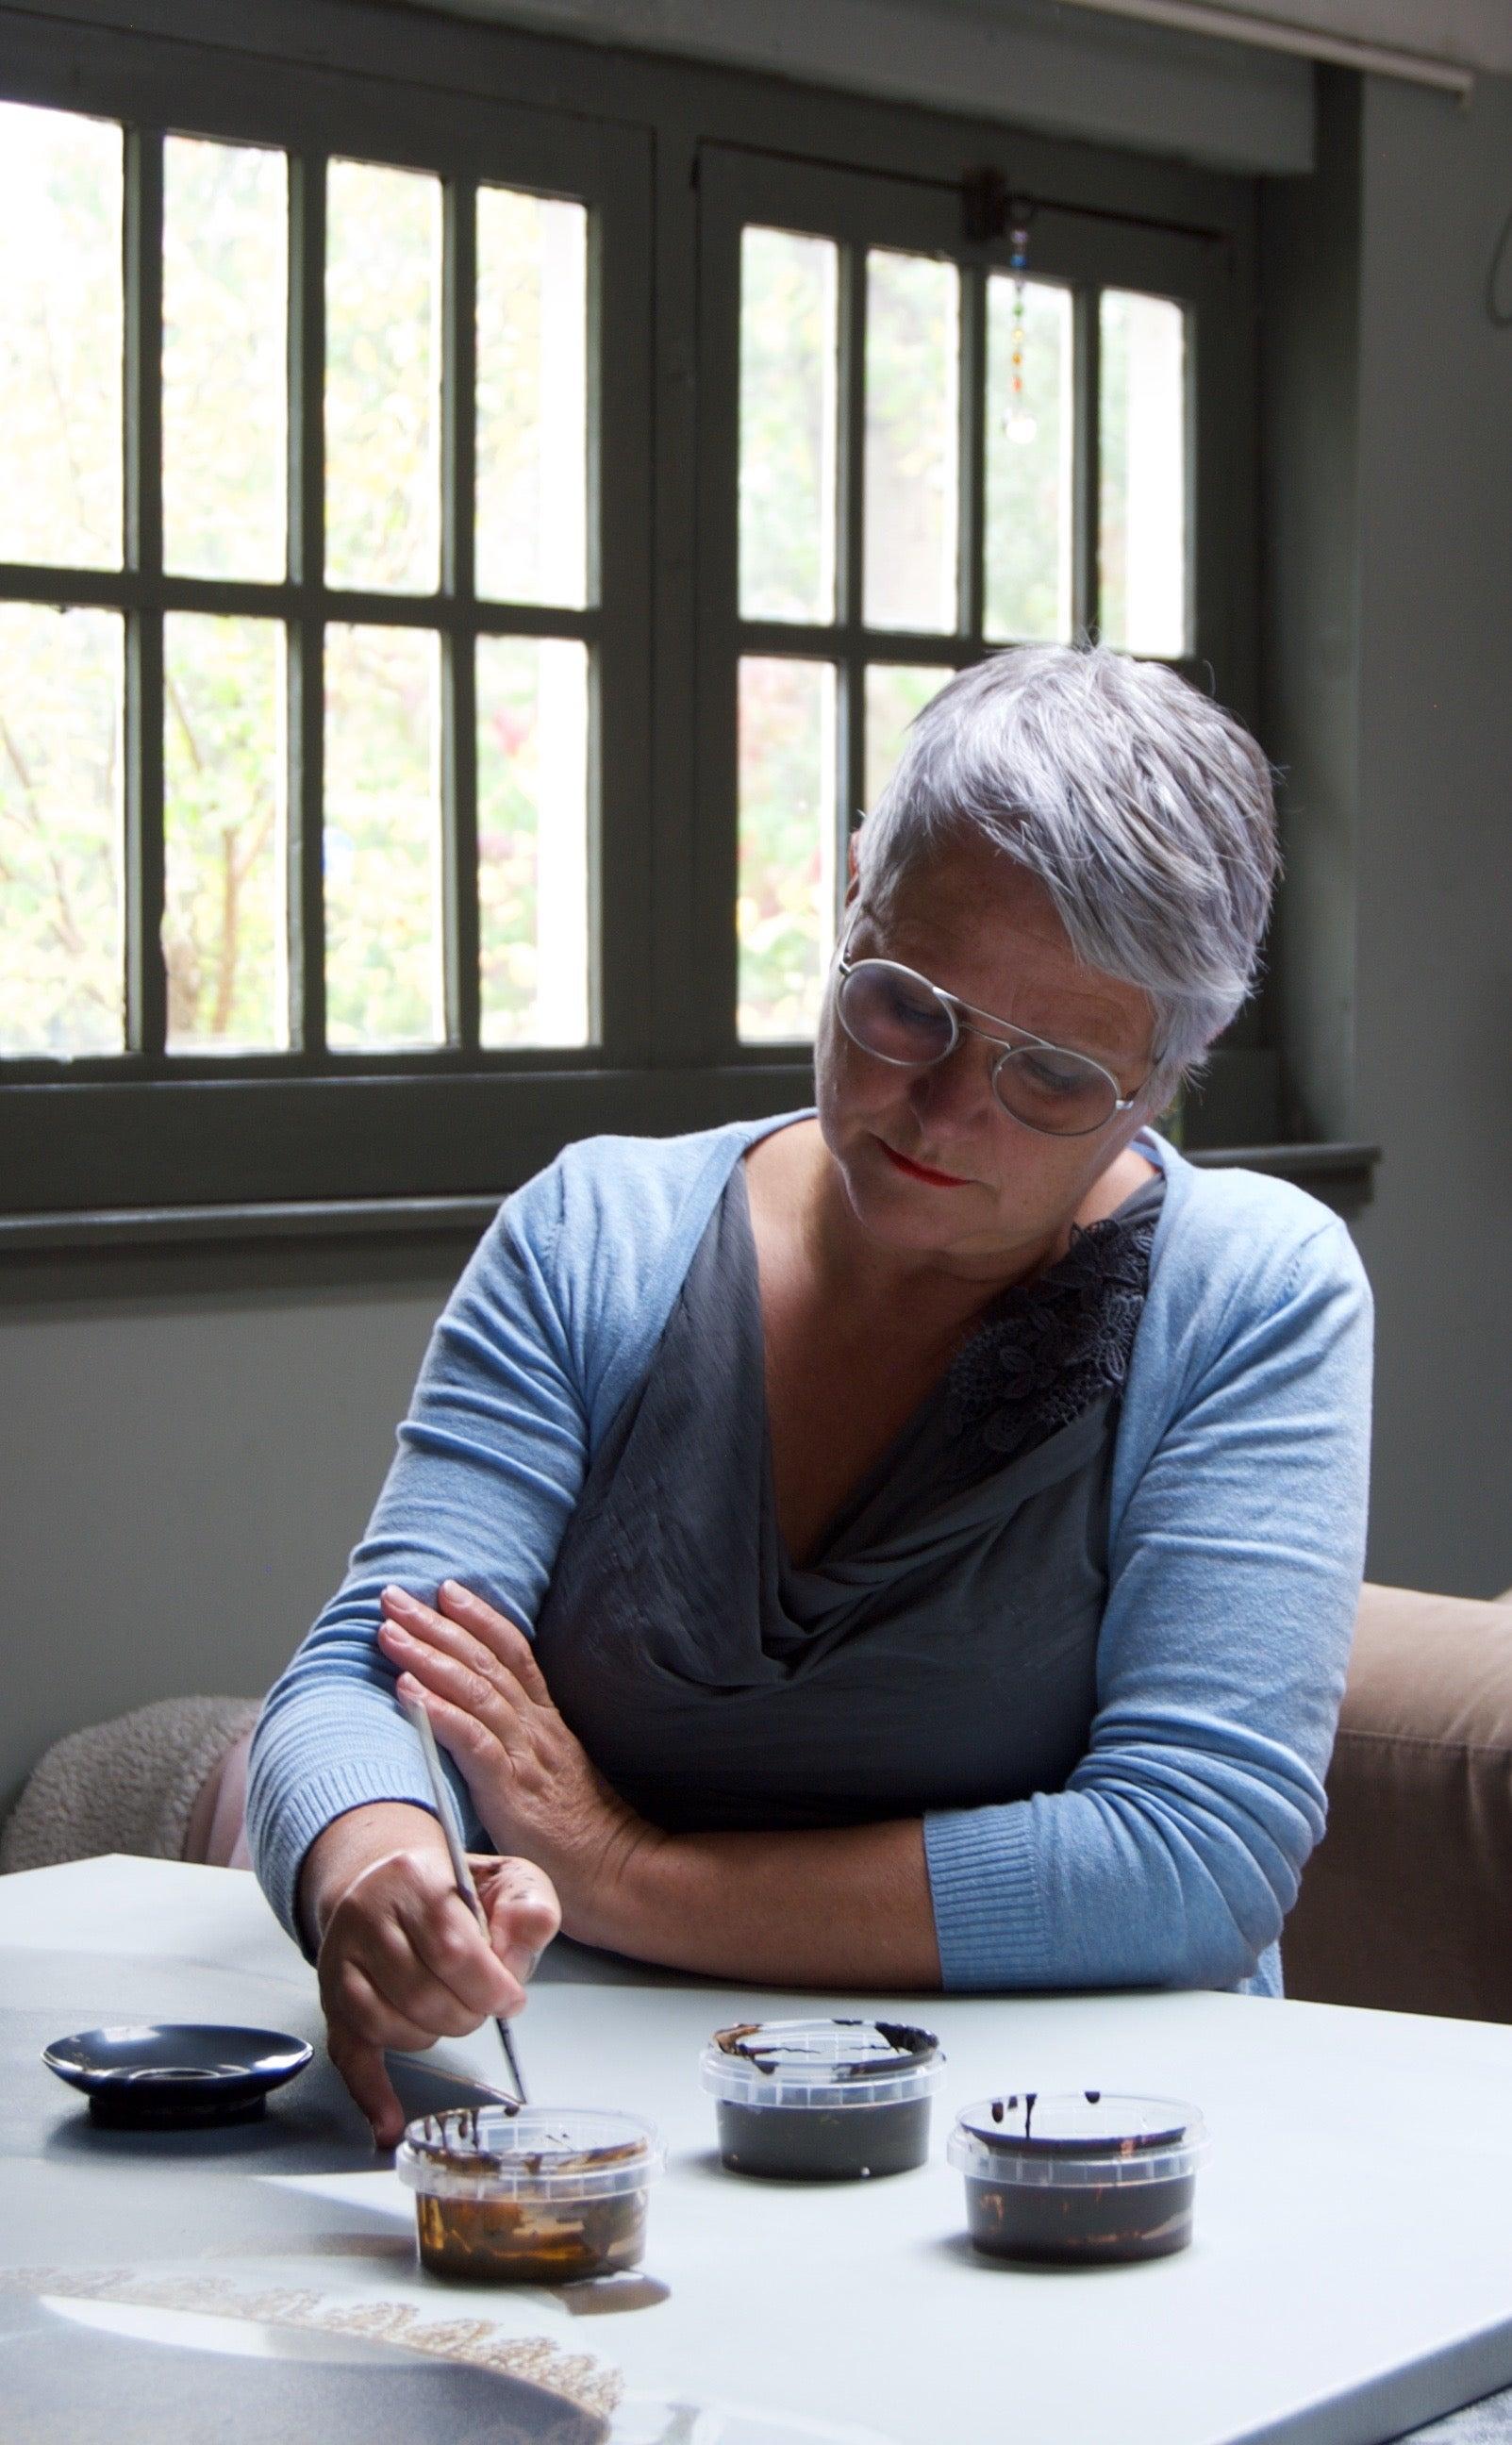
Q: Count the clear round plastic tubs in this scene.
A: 3